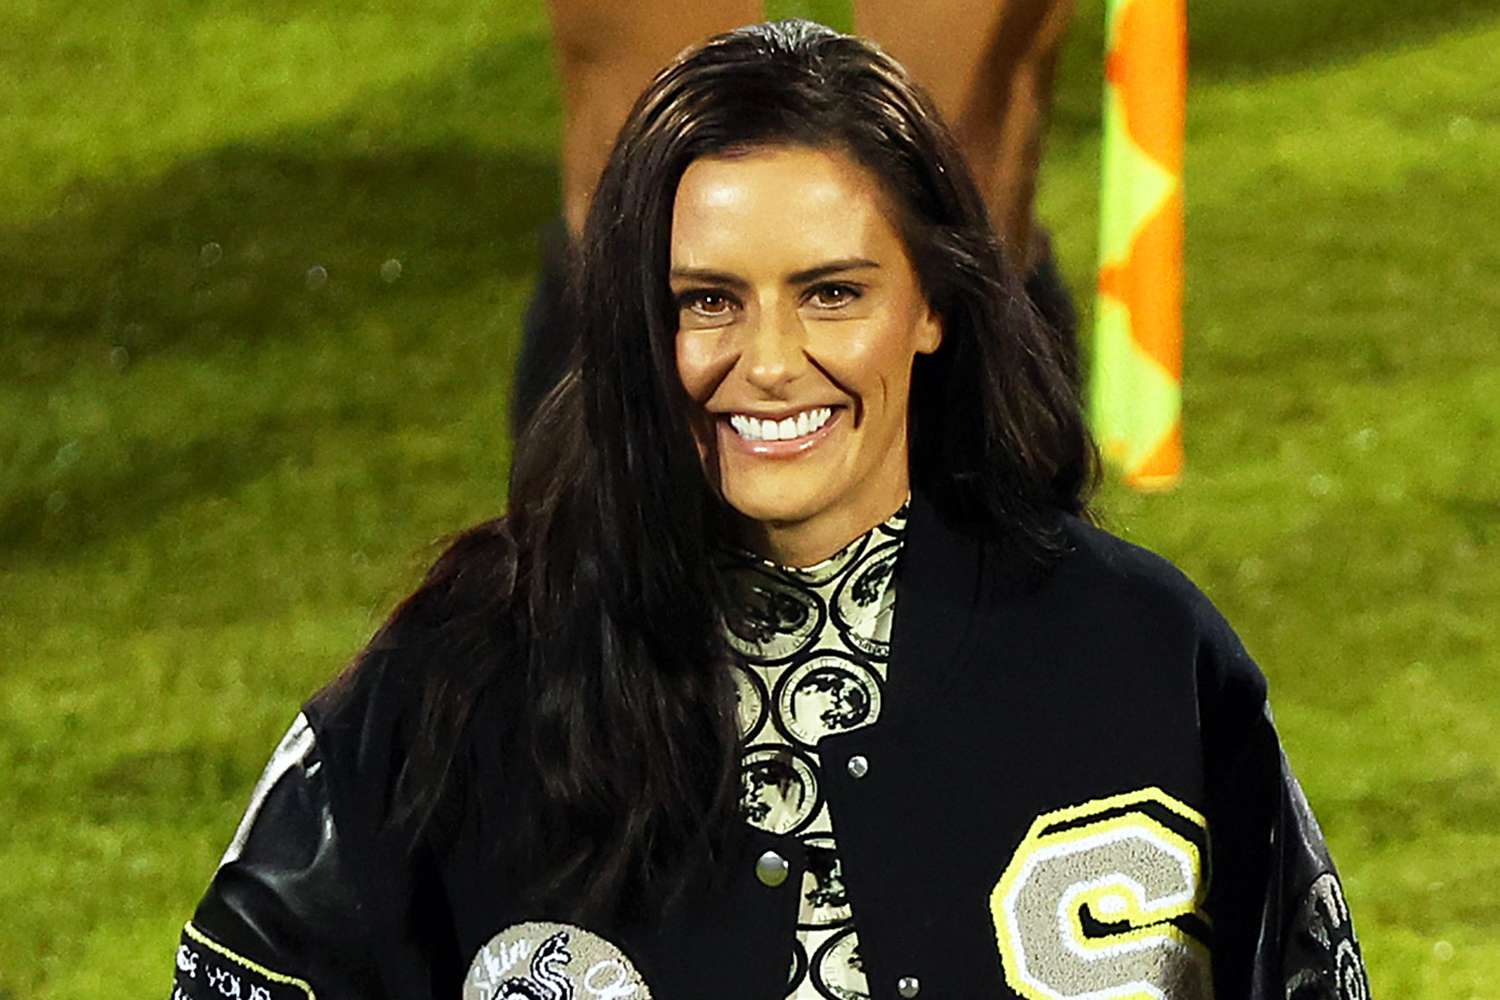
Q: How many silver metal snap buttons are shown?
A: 3